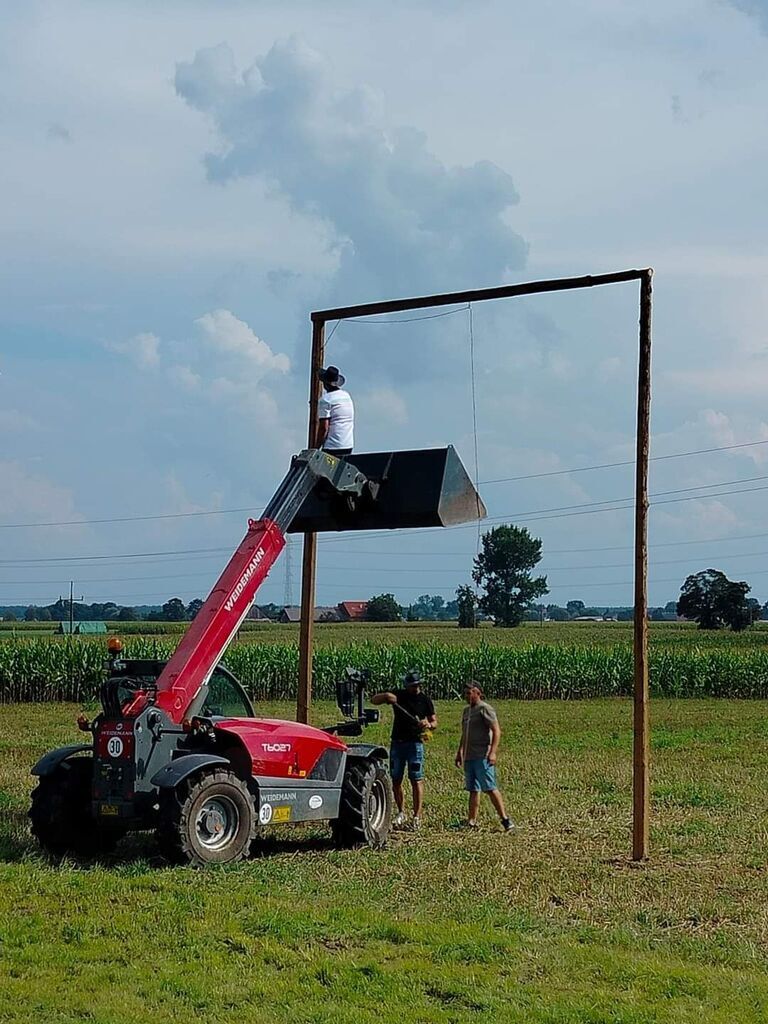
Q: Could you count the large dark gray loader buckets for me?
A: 1